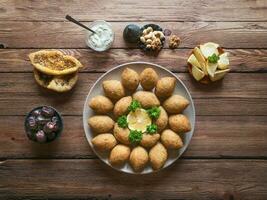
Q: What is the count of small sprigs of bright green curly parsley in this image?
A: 6